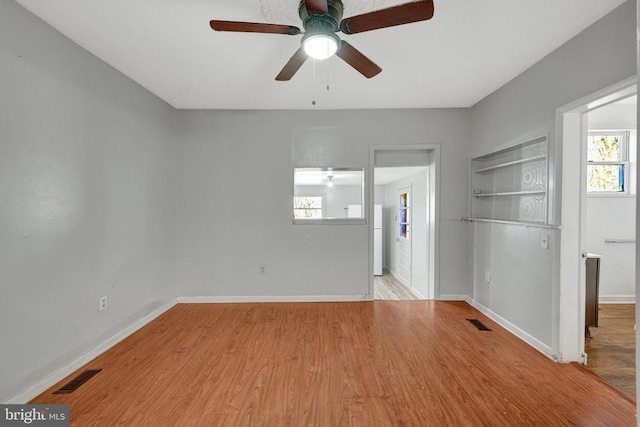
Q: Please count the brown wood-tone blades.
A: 5